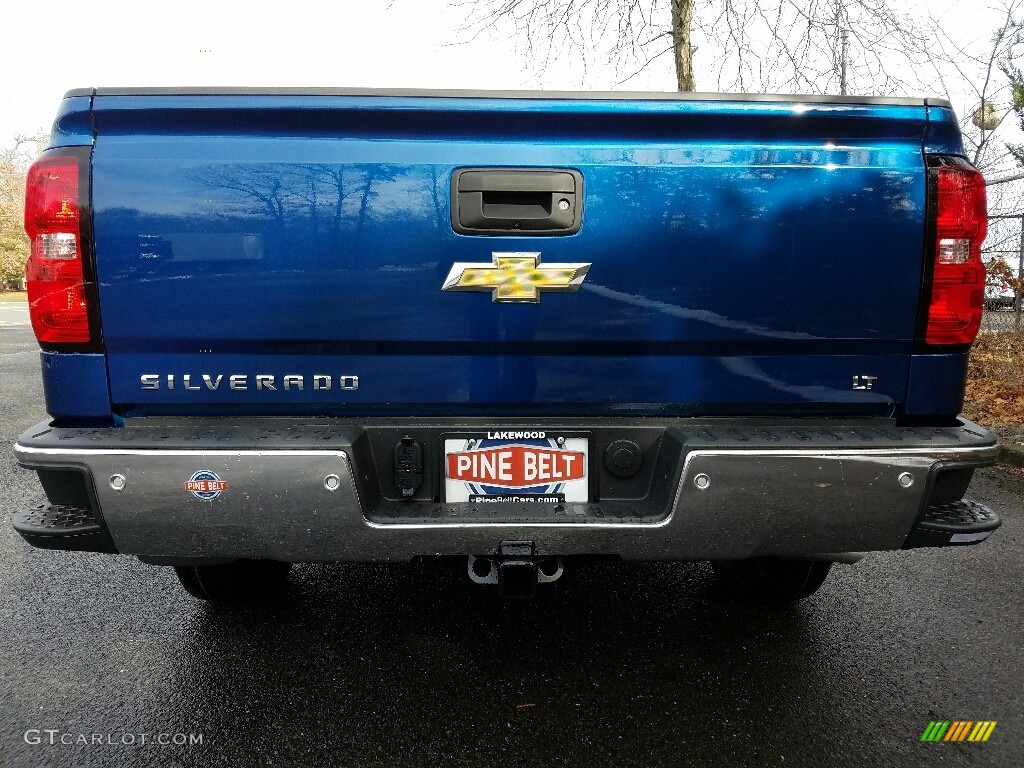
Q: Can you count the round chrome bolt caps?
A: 4